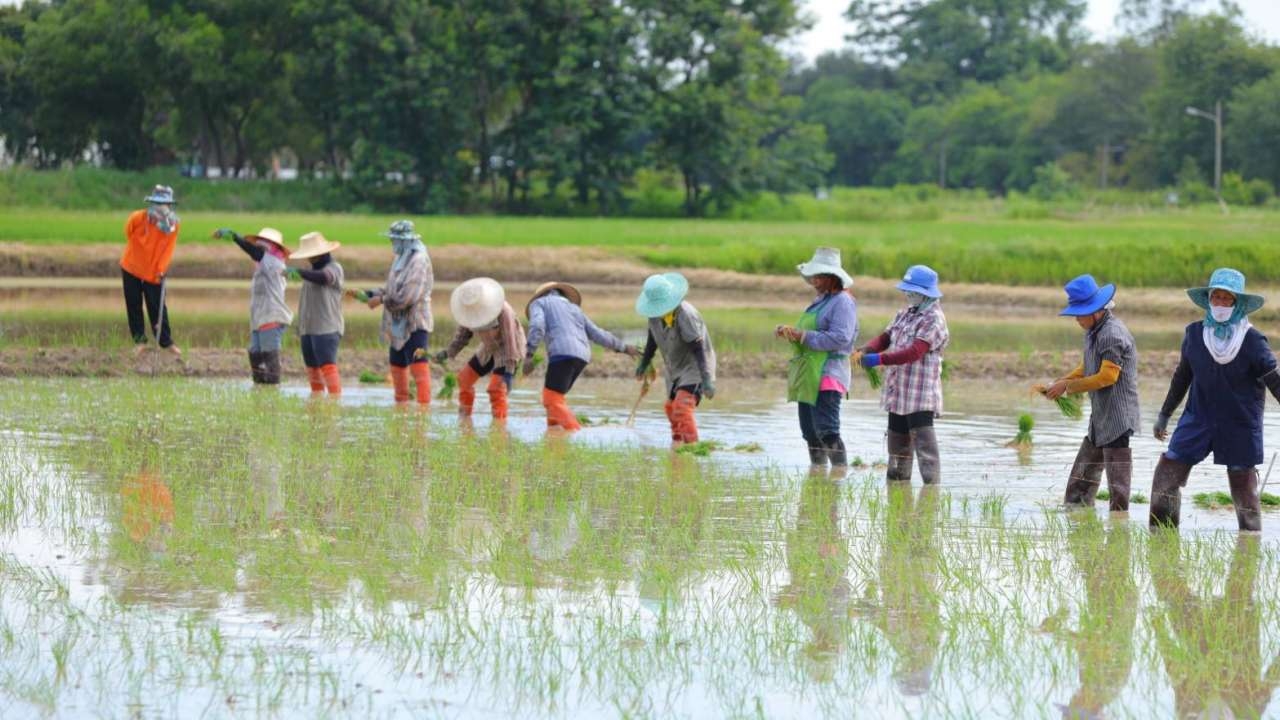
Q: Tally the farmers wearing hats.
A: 11